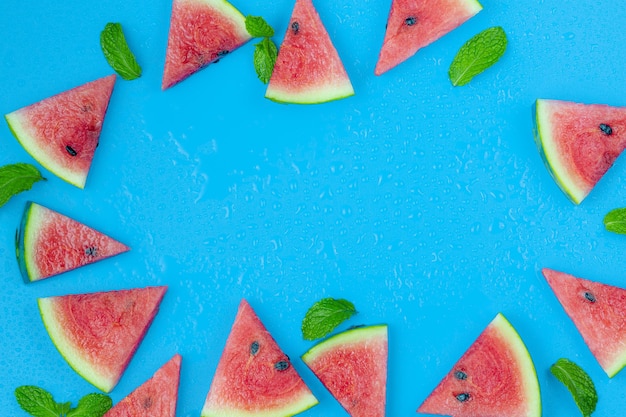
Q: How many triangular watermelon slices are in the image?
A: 12